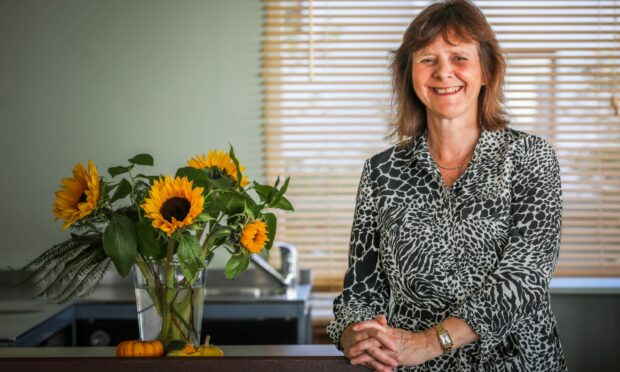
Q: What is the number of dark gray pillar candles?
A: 0